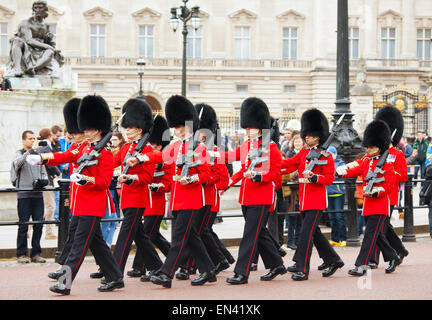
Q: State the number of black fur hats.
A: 11